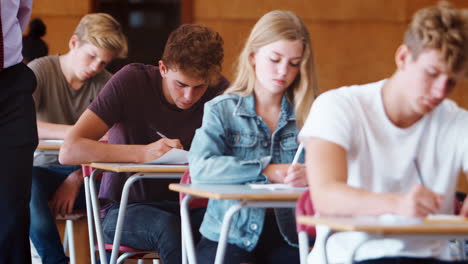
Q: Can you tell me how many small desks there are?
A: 4